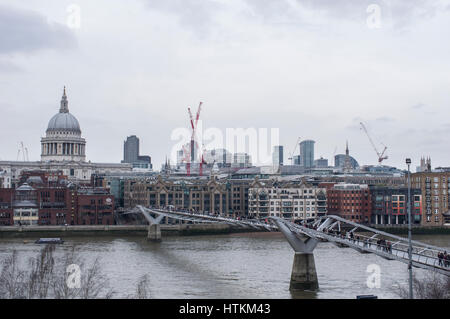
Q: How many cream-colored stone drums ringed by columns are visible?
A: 1